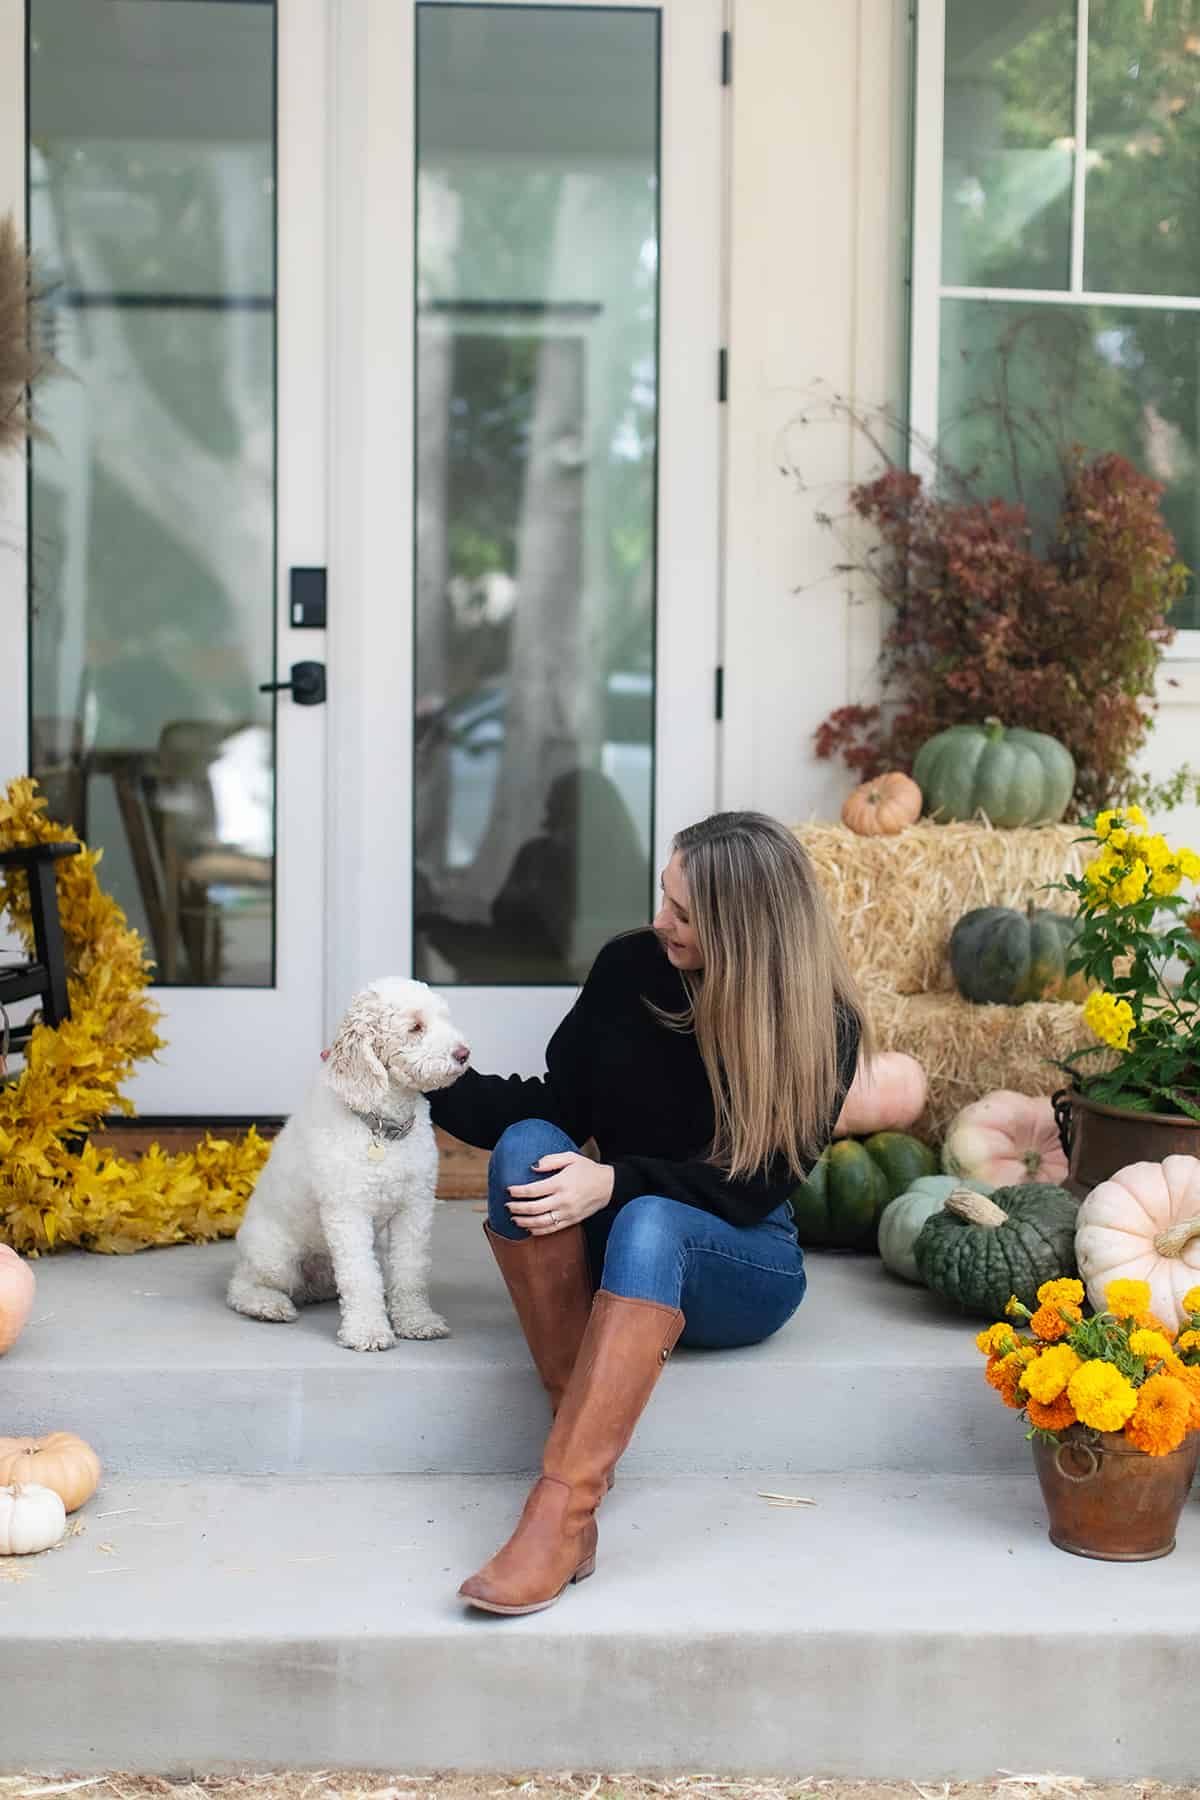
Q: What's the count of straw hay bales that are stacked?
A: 2